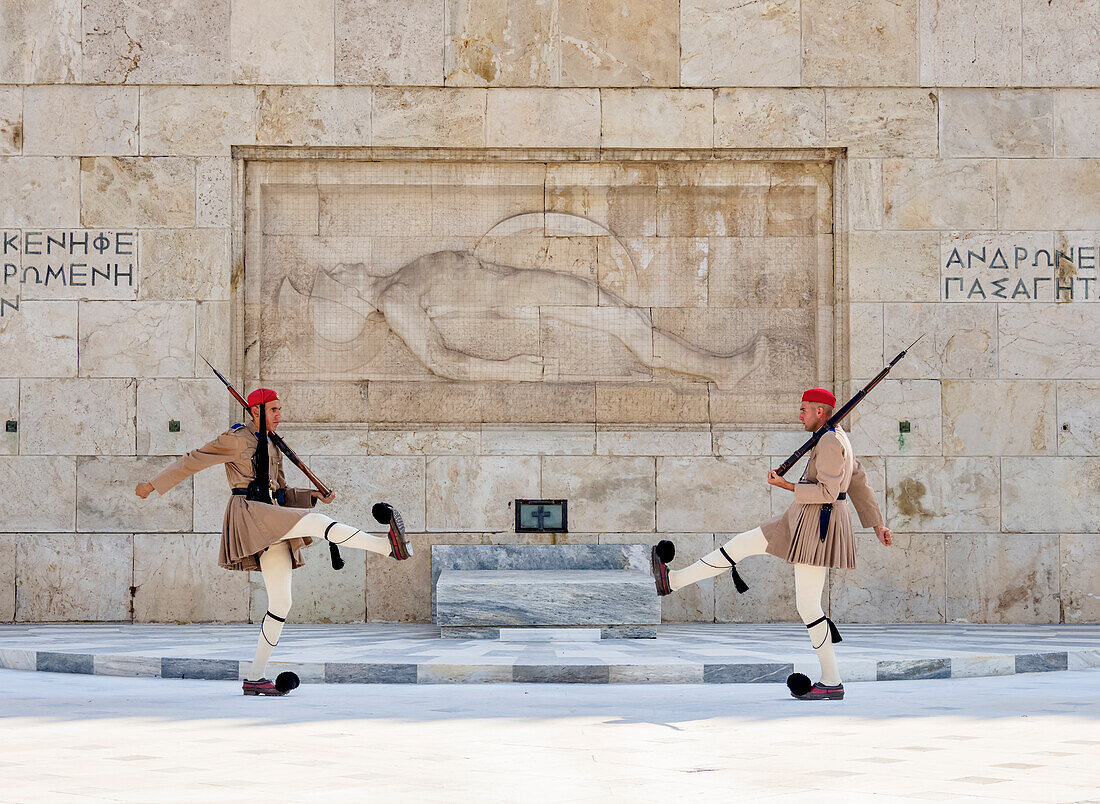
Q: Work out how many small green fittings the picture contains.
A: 3